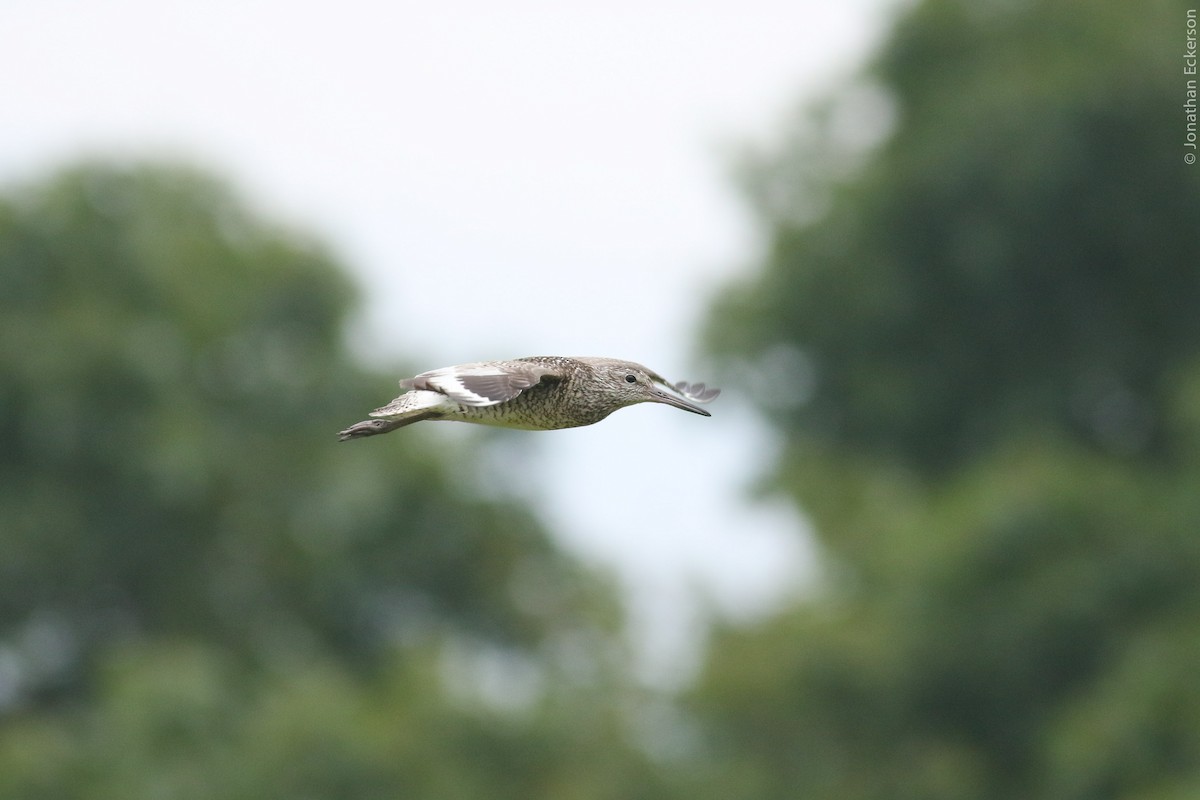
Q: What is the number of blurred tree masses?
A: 2